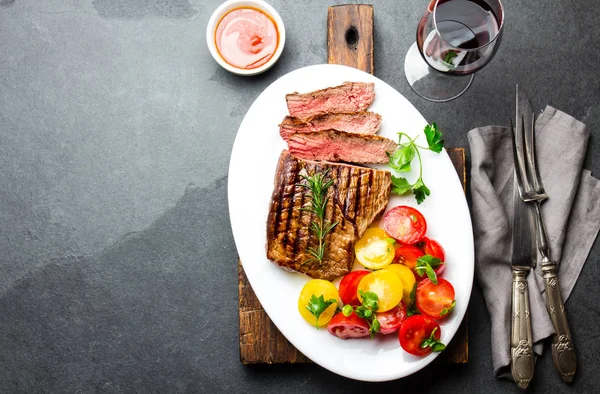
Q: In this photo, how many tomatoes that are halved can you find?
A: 12